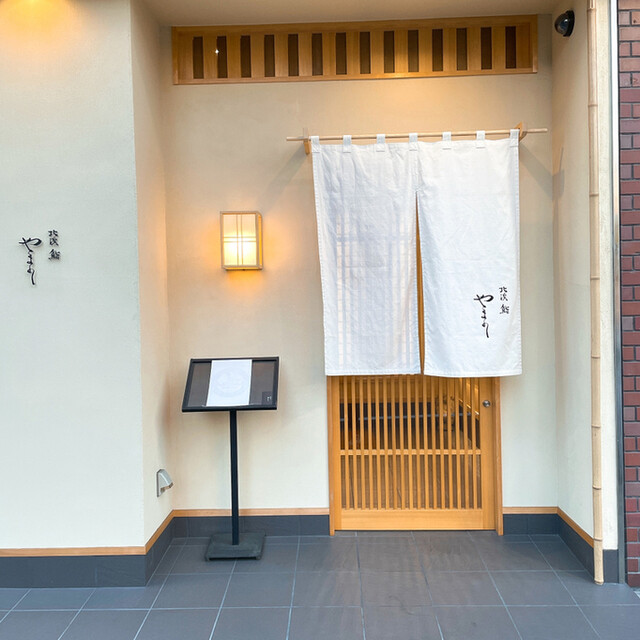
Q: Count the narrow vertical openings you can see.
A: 14